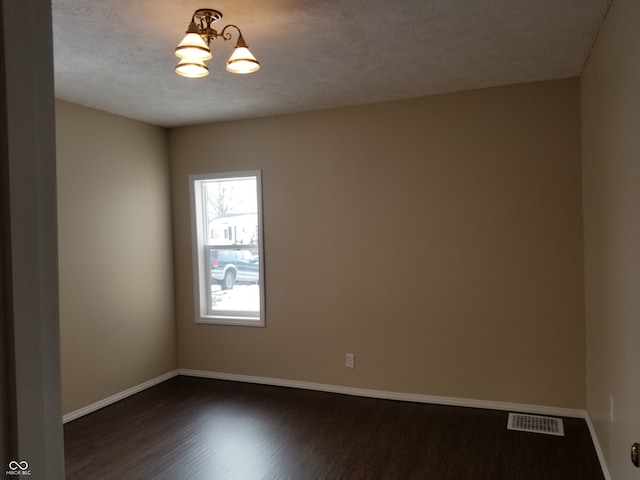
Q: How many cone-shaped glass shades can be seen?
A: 3